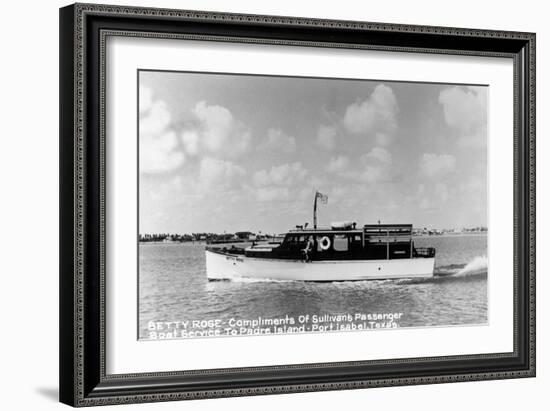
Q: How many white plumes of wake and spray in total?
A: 1